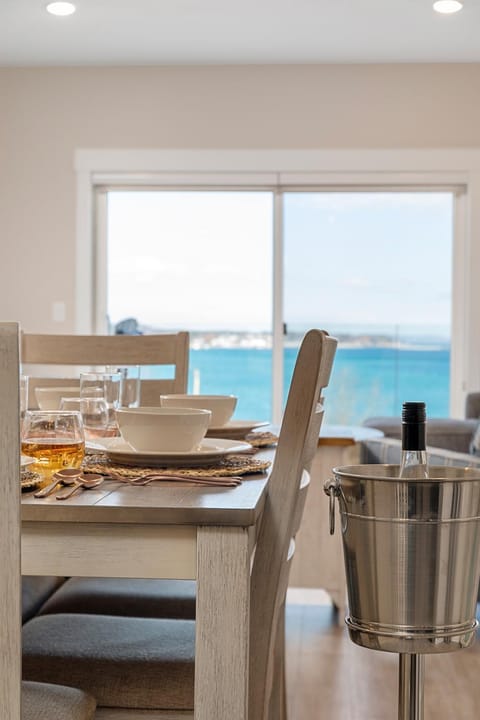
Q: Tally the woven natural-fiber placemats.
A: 3